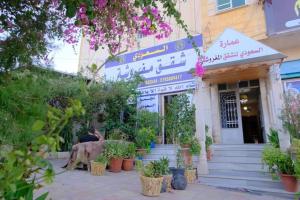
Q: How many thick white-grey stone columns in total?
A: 2